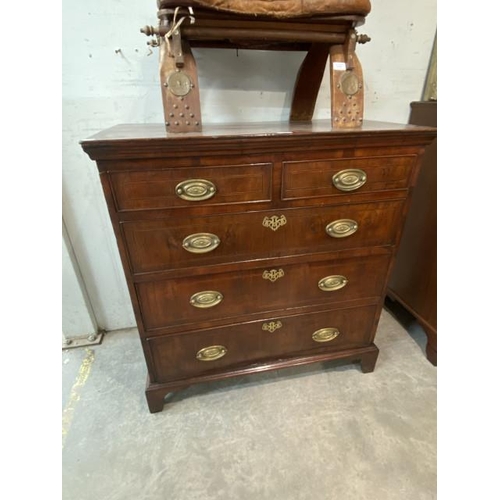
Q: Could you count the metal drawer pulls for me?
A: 8